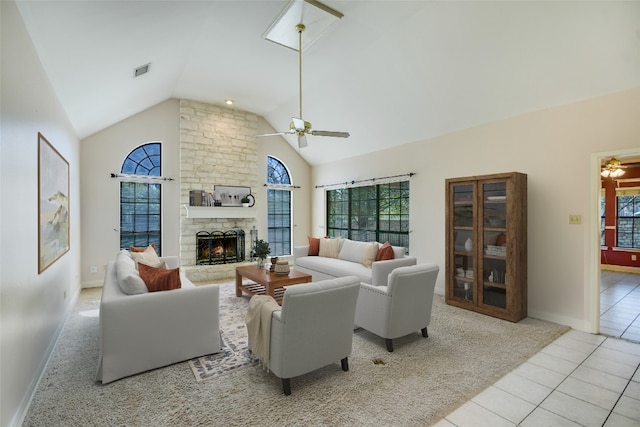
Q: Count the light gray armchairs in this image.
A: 2